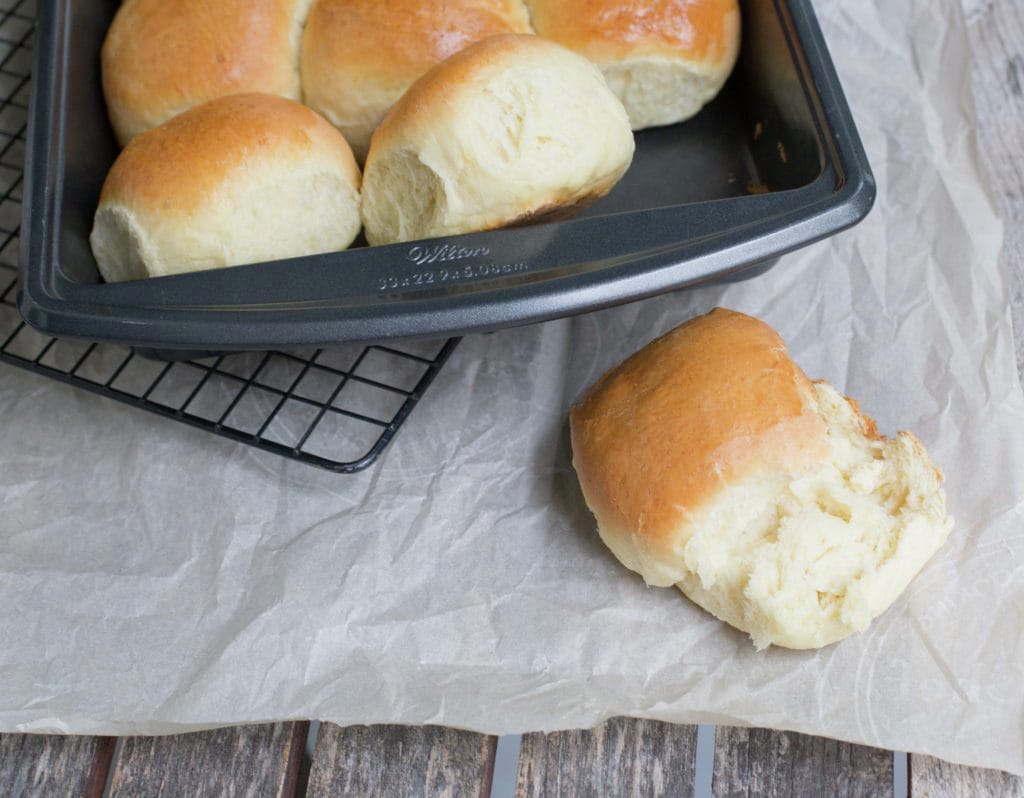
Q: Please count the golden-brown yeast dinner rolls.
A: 6